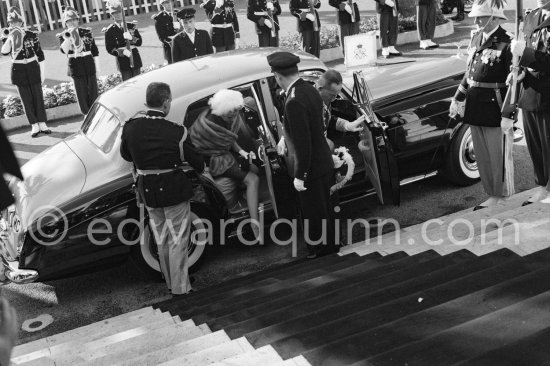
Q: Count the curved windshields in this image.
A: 1